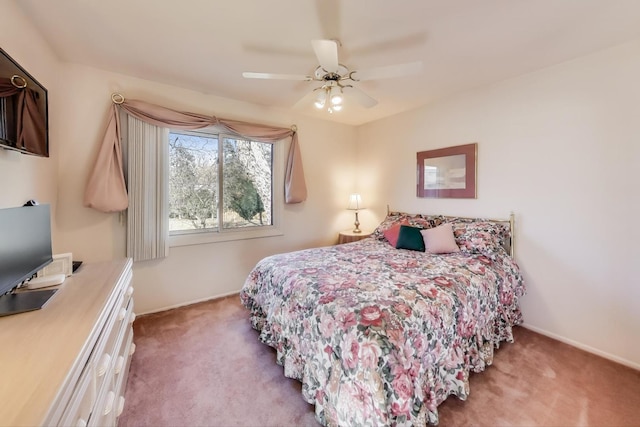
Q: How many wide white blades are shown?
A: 5